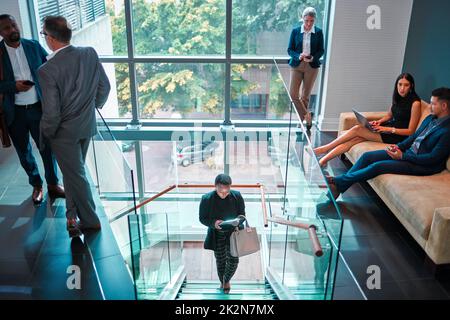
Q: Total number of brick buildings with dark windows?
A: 1